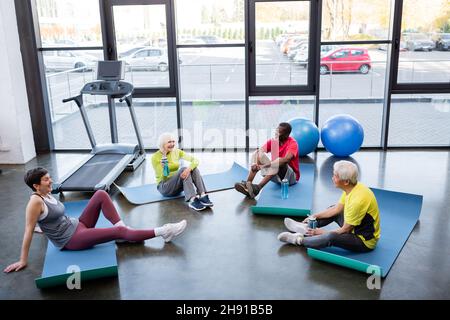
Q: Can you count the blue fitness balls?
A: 2